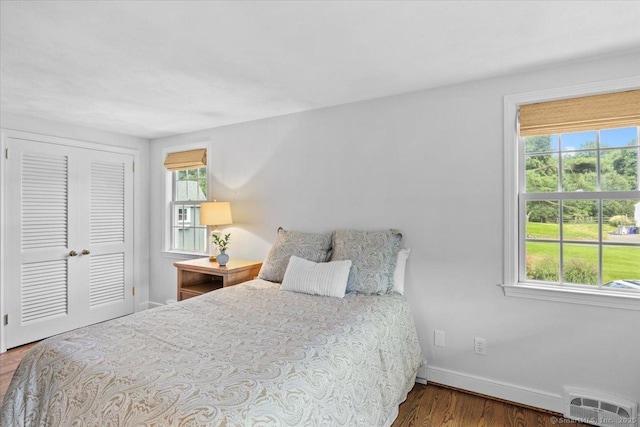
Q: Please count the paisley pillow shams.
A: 2